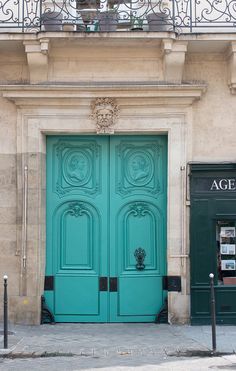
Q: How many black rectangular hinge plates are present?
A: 4